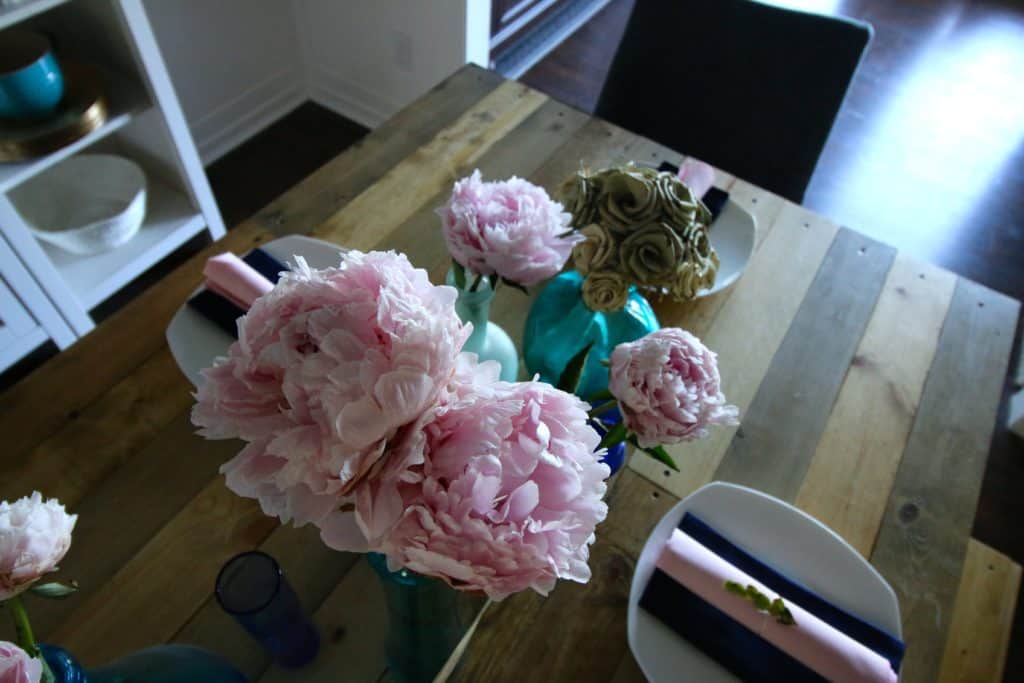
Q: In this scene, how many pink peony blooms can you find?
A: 6